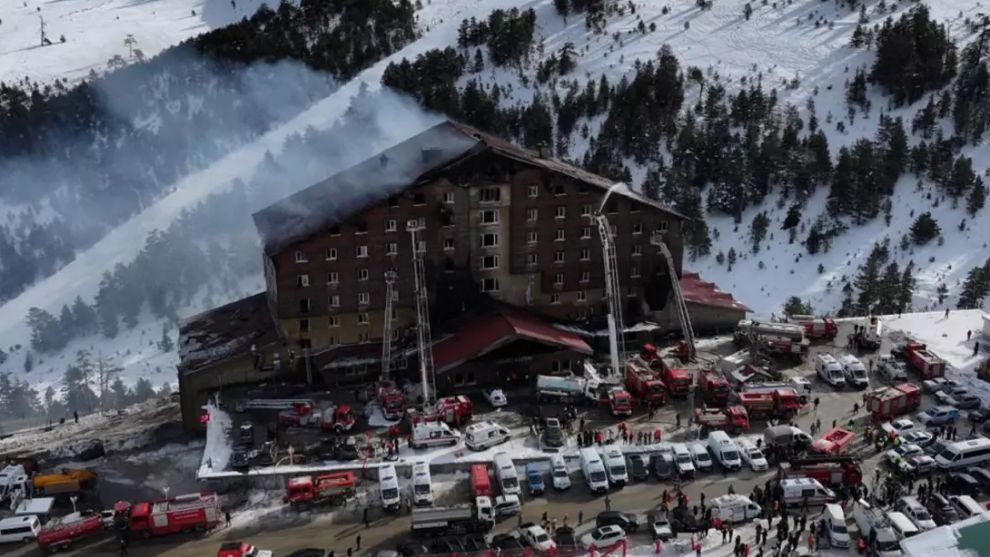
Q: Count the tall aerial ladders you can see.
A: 4